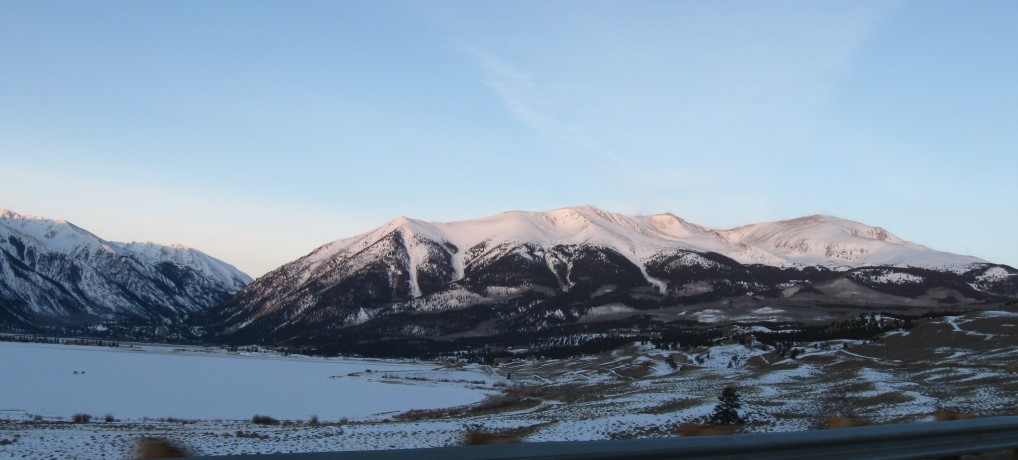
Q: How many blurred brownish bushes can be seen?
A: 5